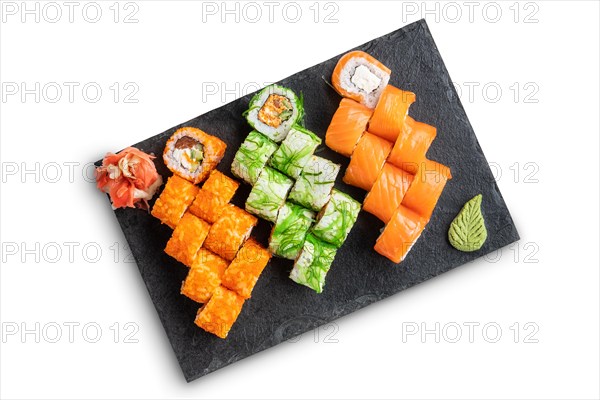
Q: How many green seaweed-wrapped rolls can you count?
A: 8